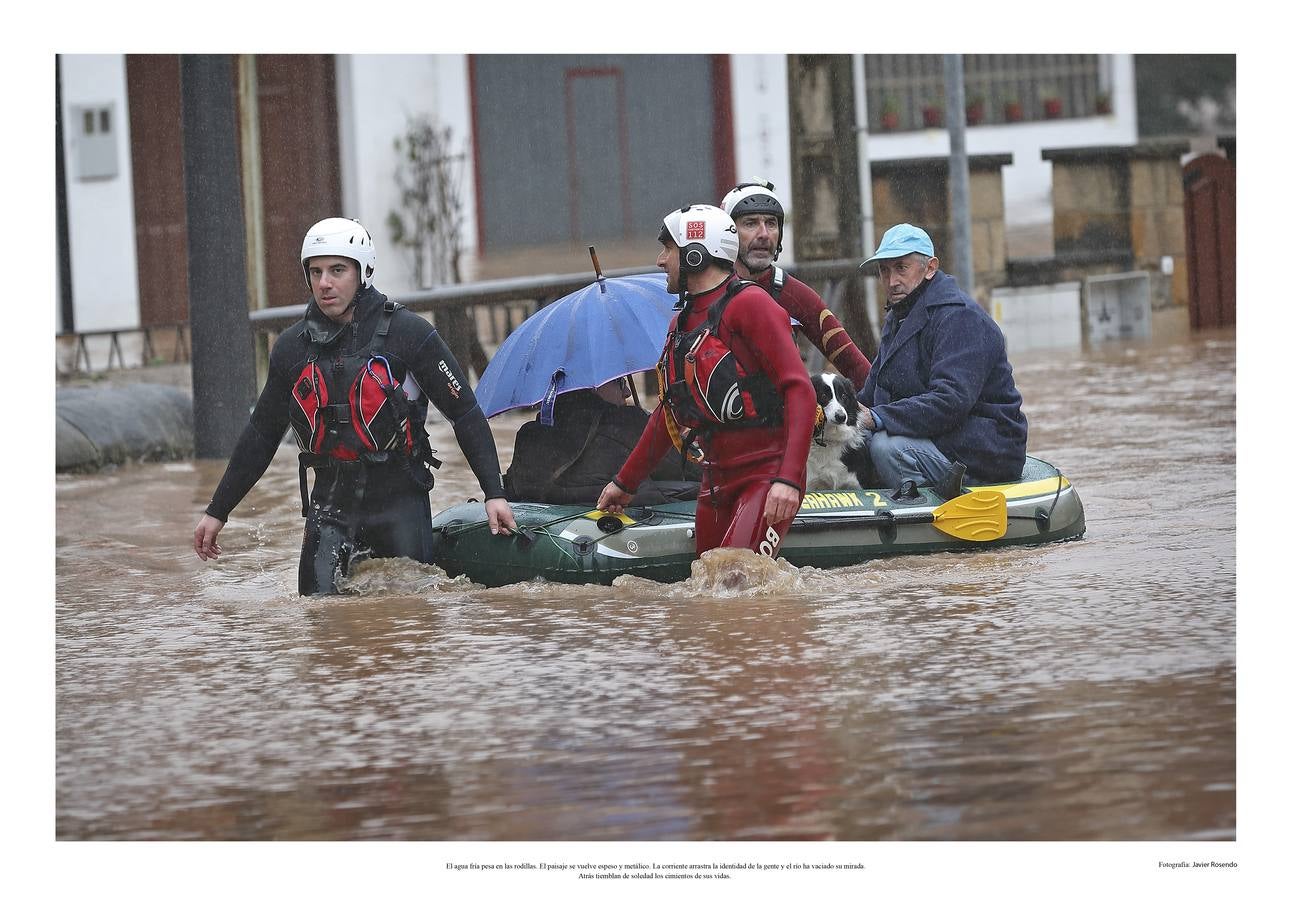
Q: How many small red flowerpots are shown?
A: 6